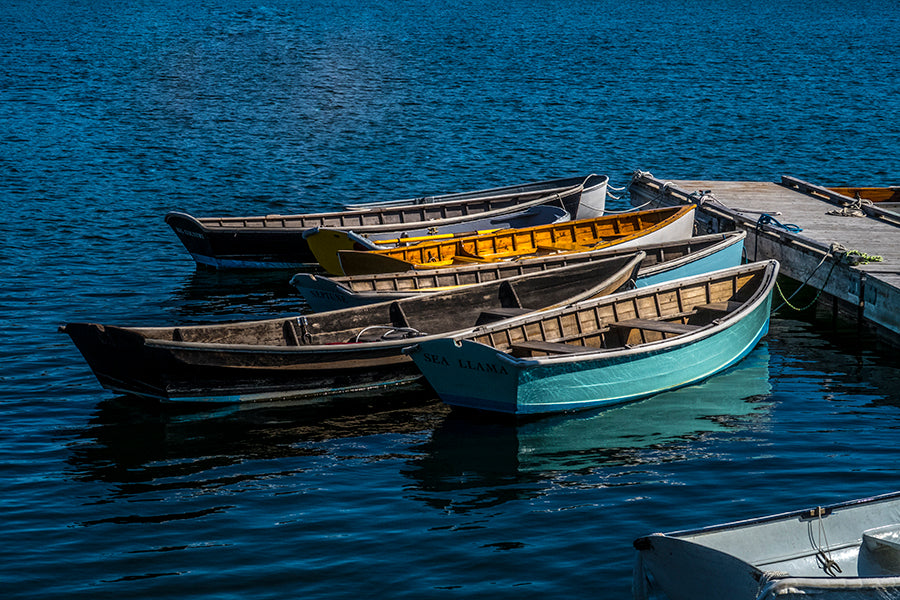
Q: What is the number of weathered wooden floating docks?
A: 1